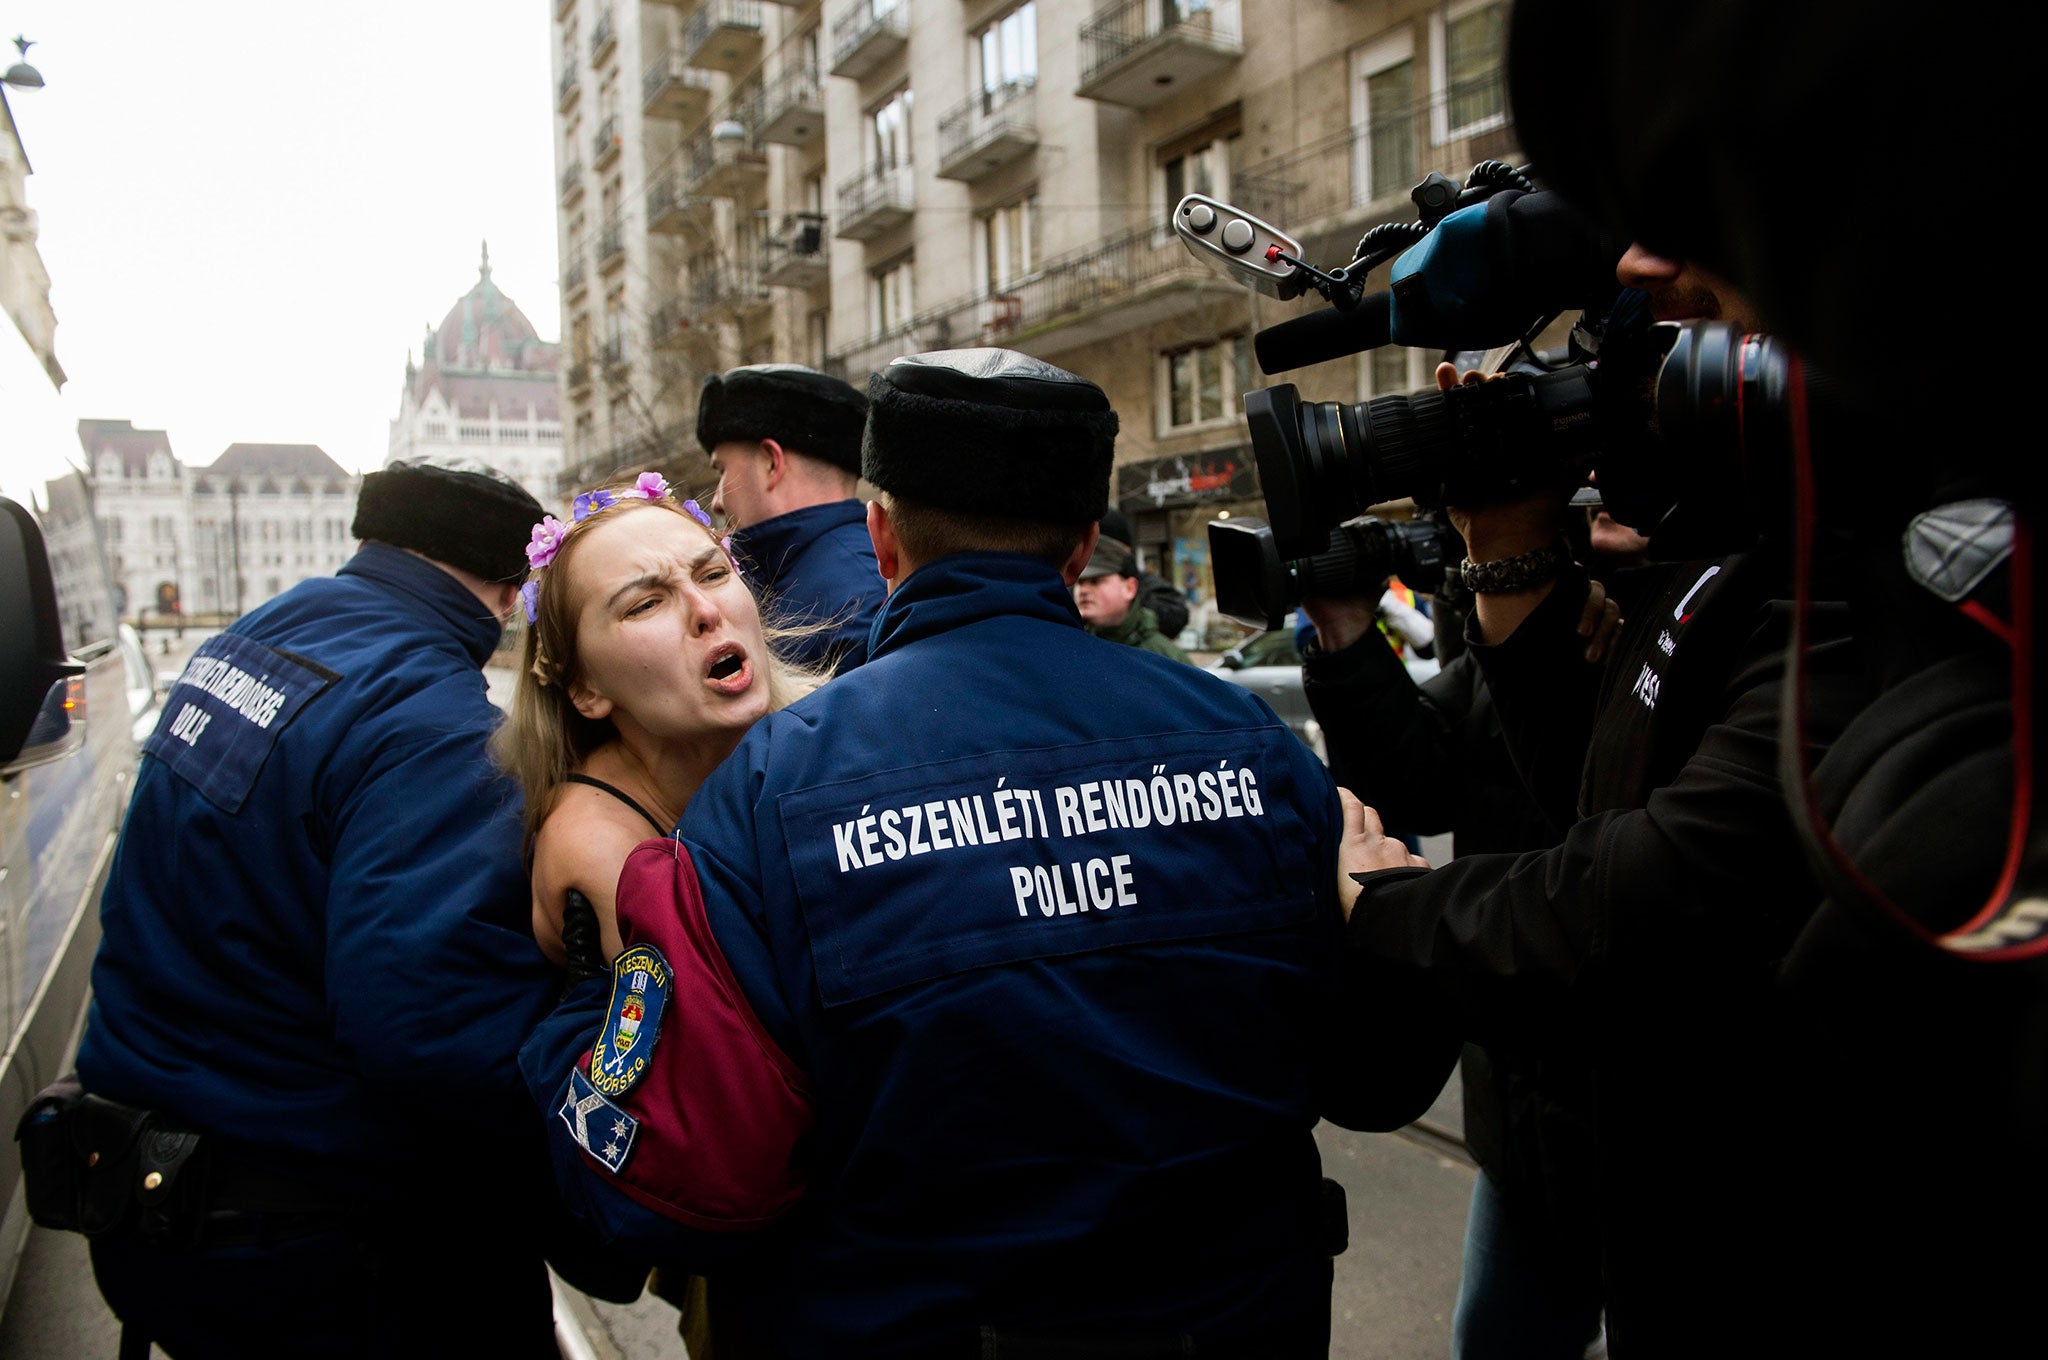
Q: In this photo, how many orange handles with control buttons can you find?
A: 0